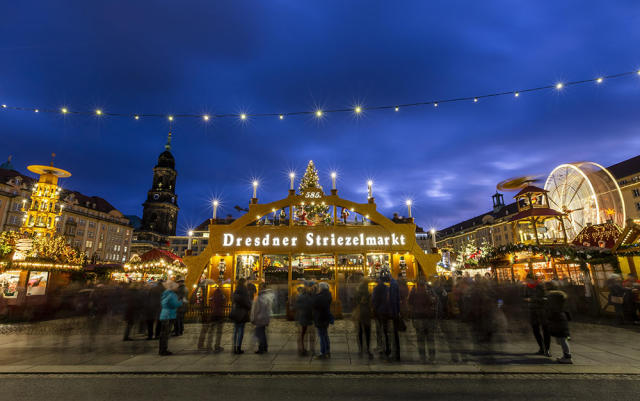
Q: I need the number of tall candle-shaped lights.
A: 8